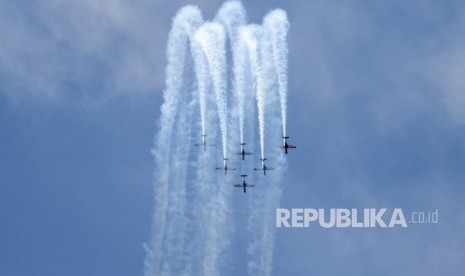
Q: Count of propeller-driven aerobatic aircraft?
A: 6